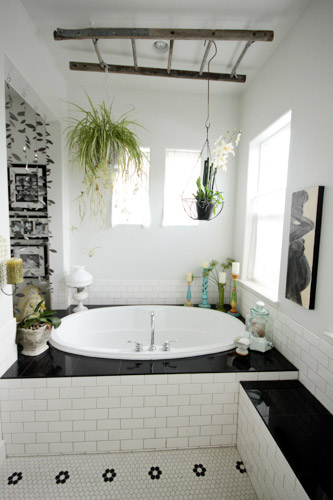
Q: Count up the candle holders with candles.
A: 5